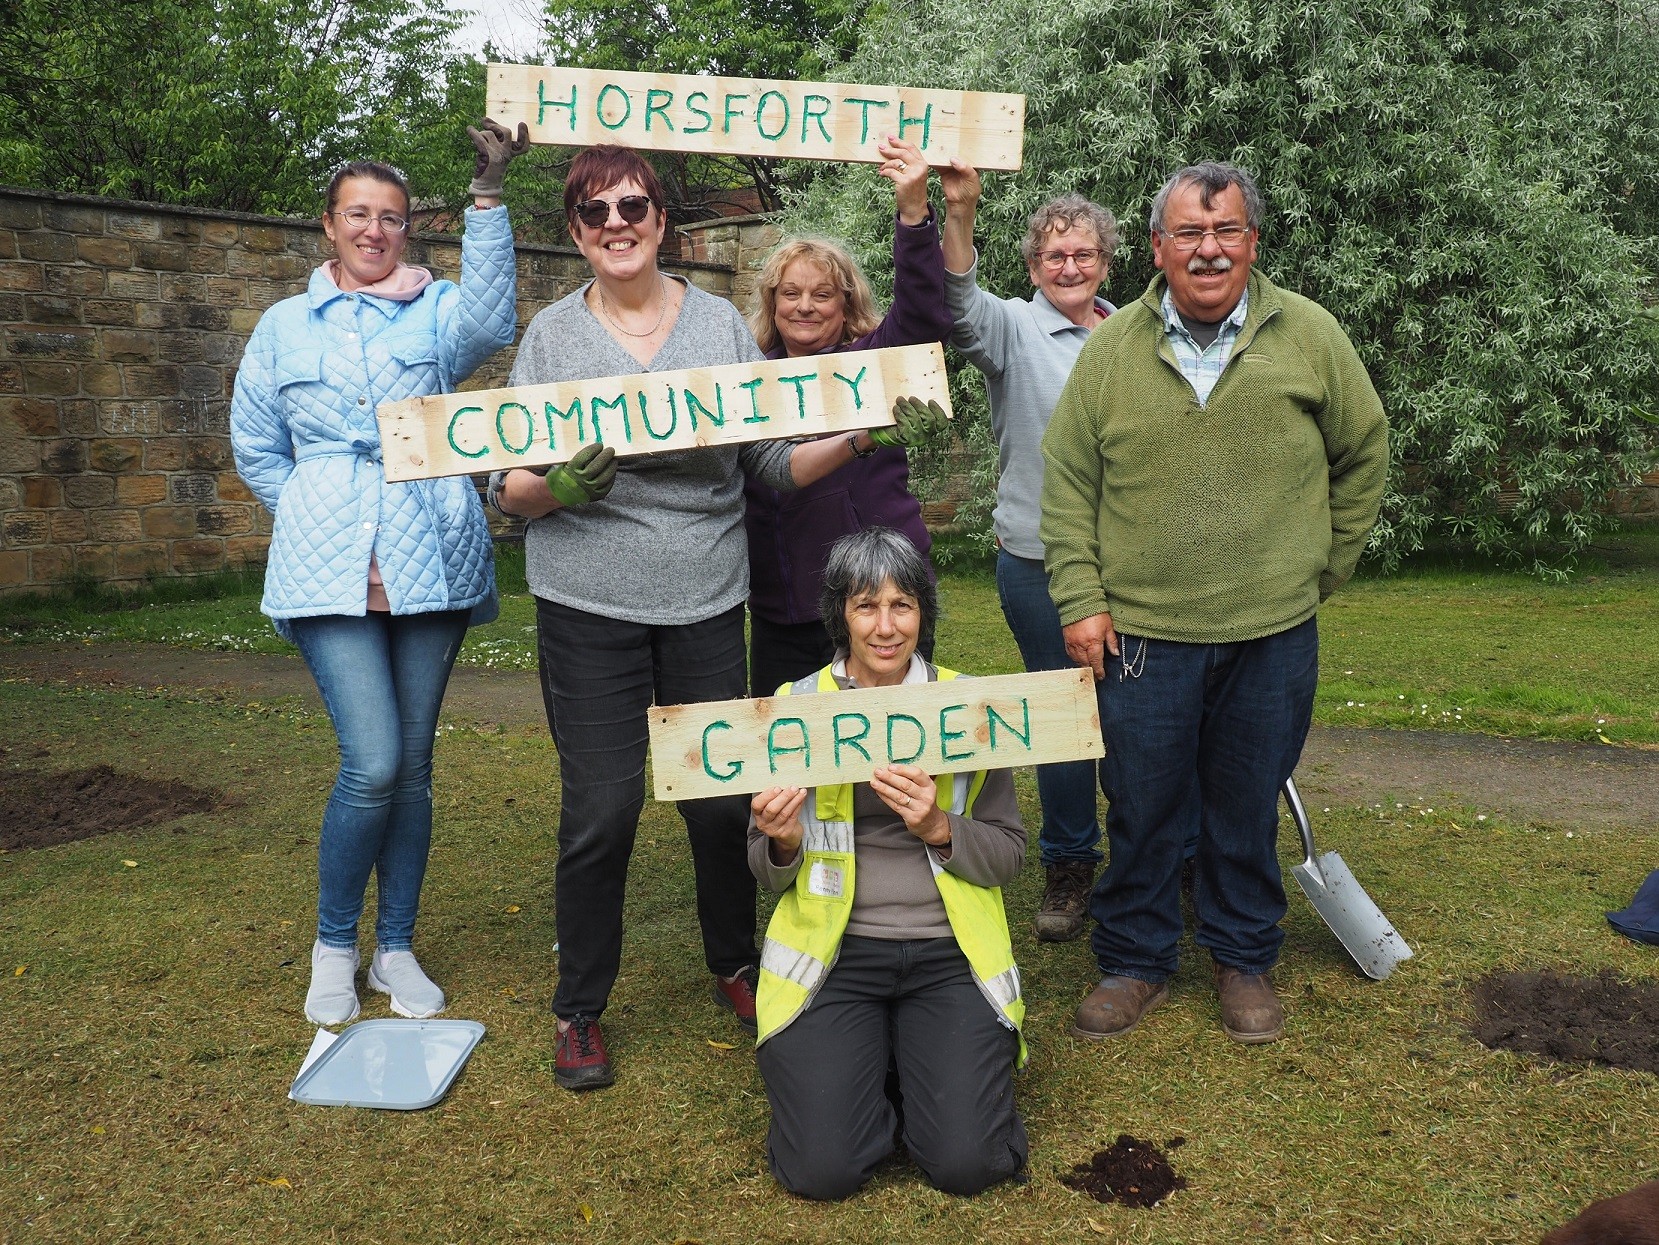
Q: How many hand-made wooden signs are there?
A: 3